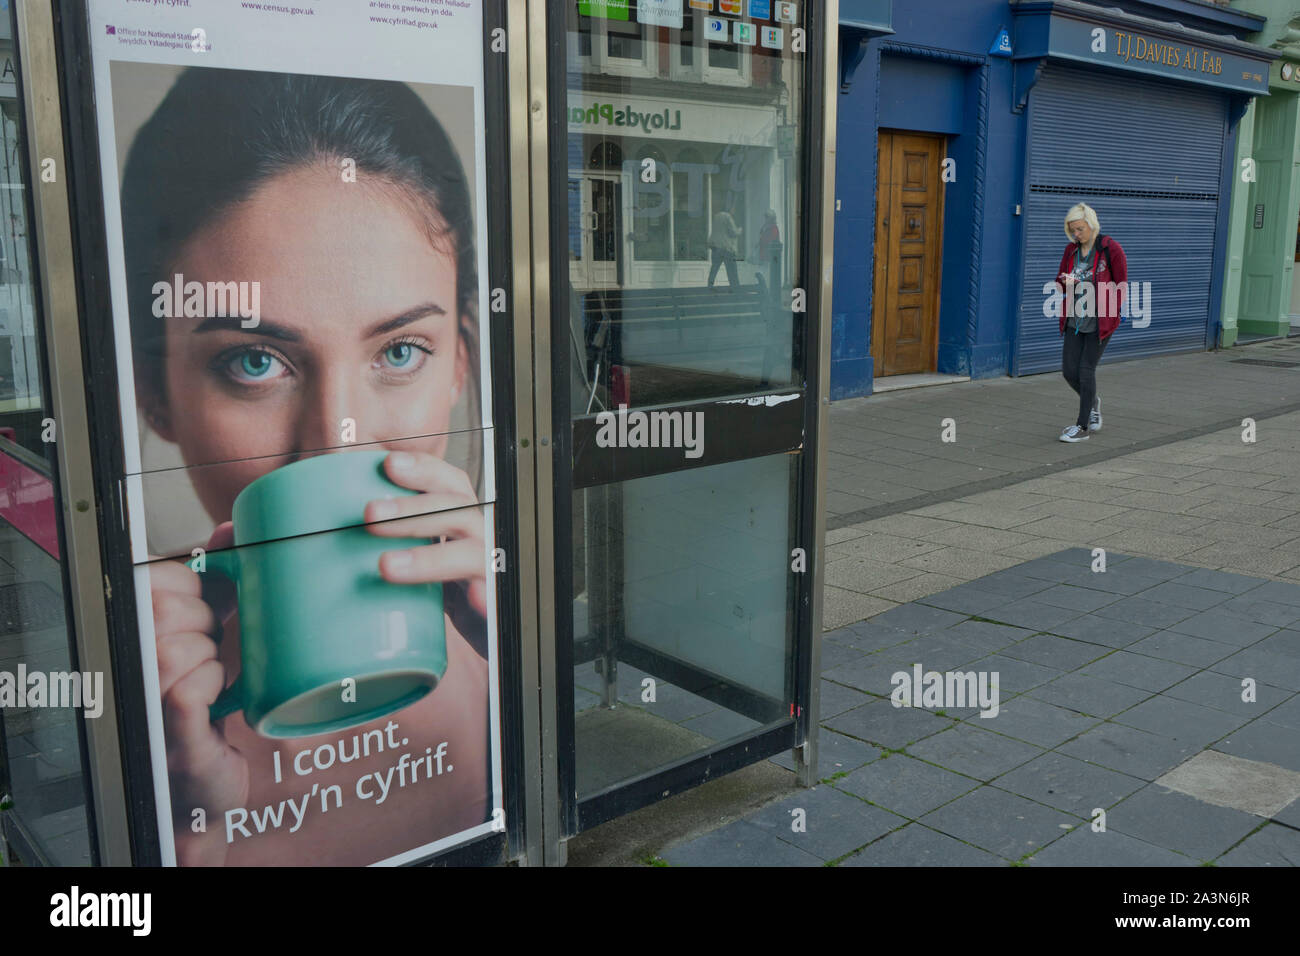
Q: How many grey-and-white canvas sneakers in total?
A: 2